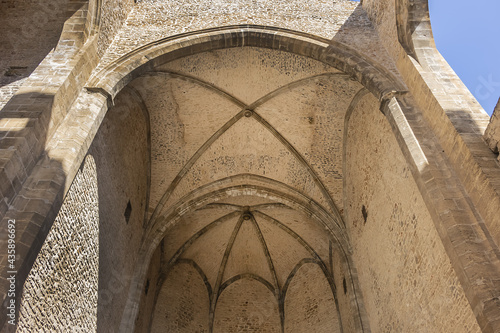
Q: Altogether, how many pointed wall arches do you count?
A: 3